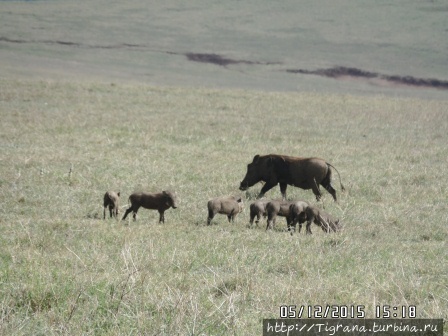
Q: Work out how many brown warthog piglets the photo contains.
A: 7